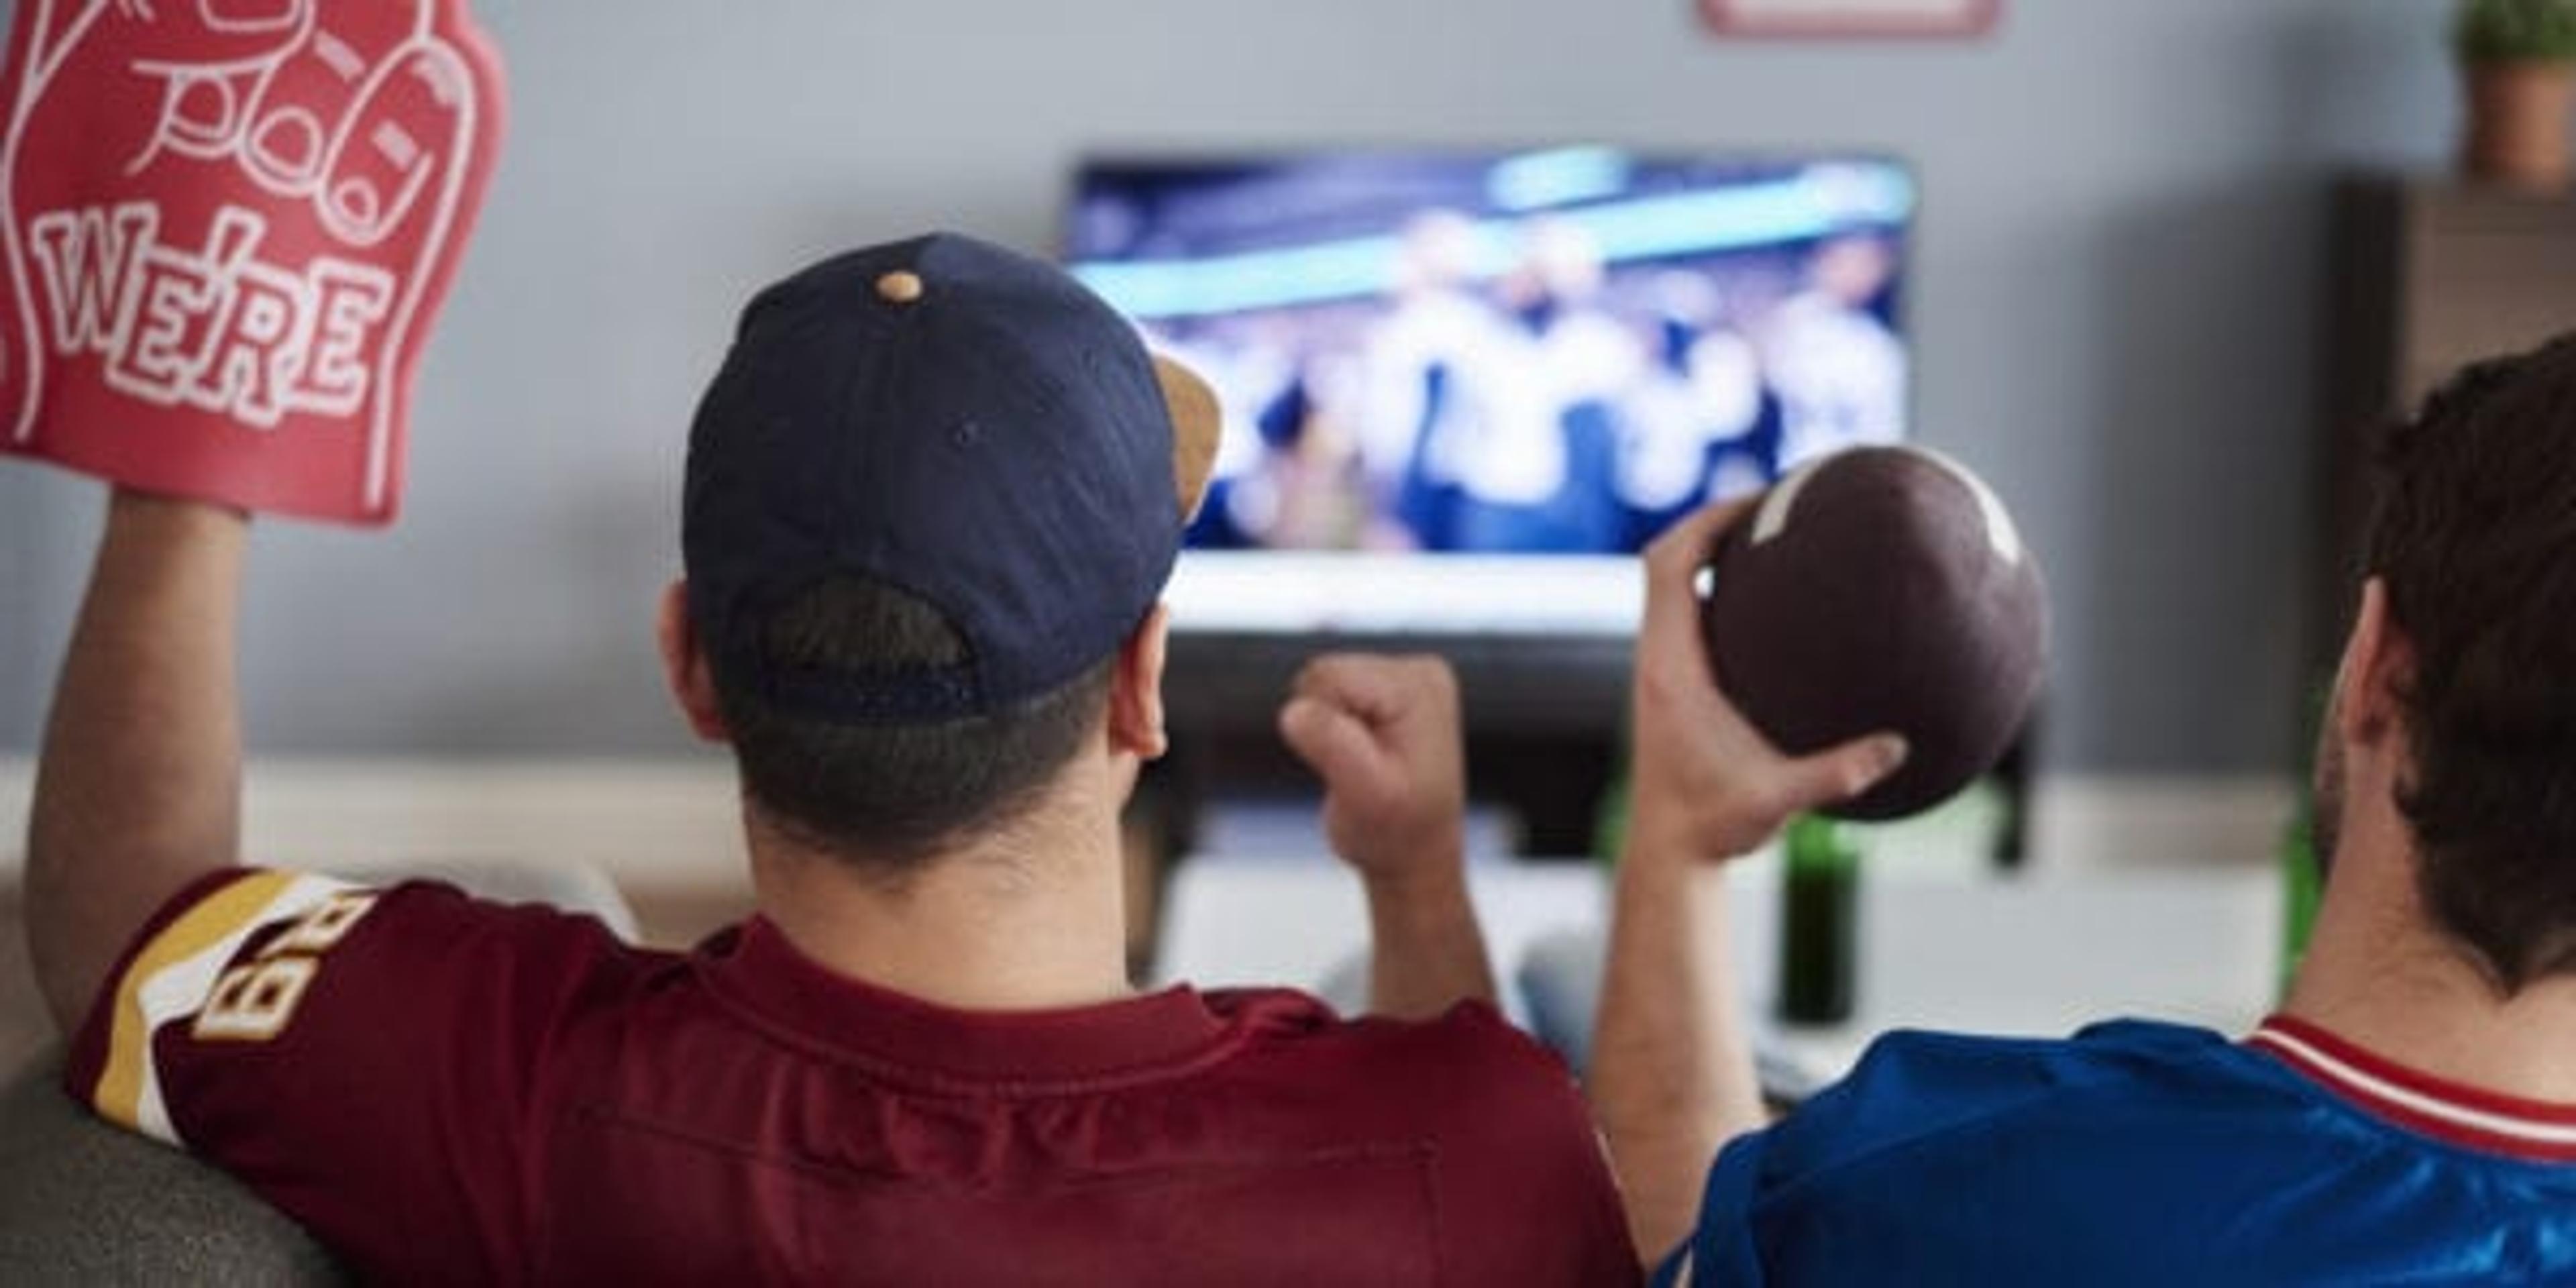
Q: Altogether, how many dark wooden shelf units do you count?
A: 1